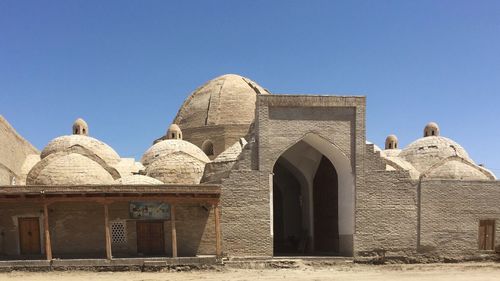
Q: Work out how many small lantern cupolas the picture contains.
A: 4